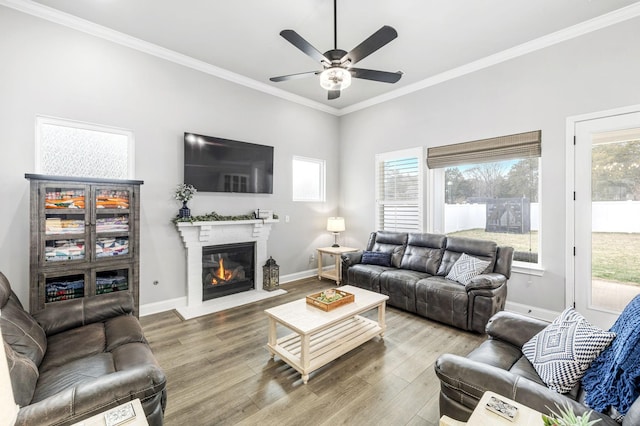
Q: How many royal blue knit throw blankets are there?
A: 1